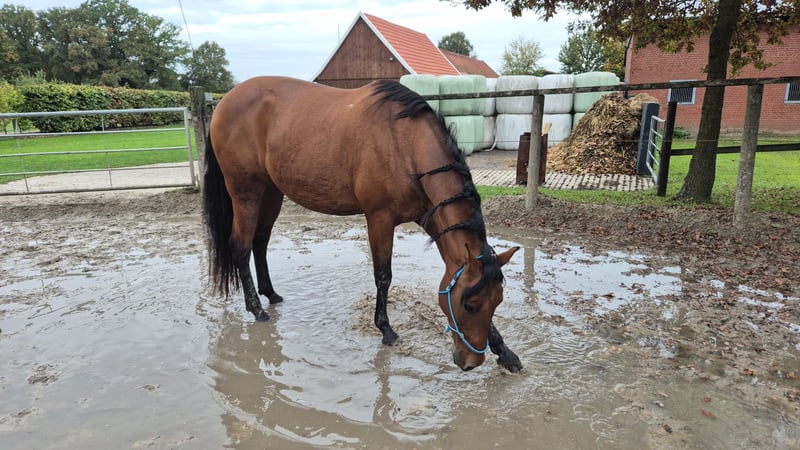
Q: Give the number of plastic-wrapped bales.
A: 11